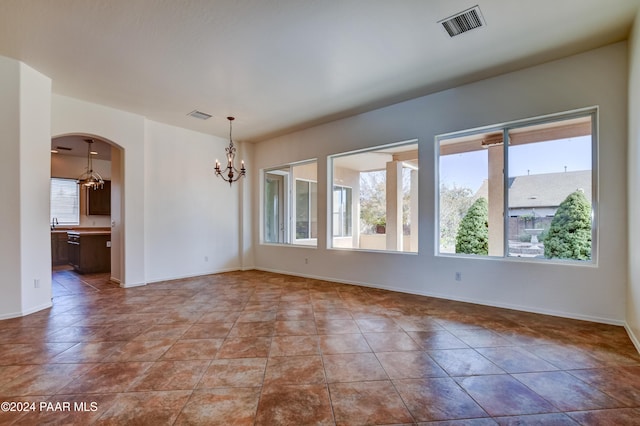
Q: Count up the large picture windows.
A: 3